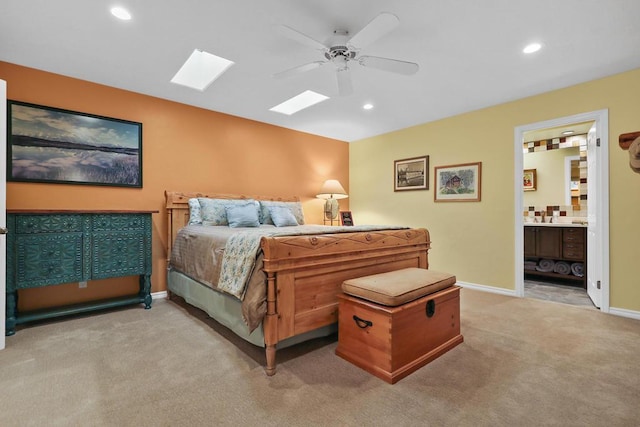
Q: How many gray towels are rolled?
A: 3